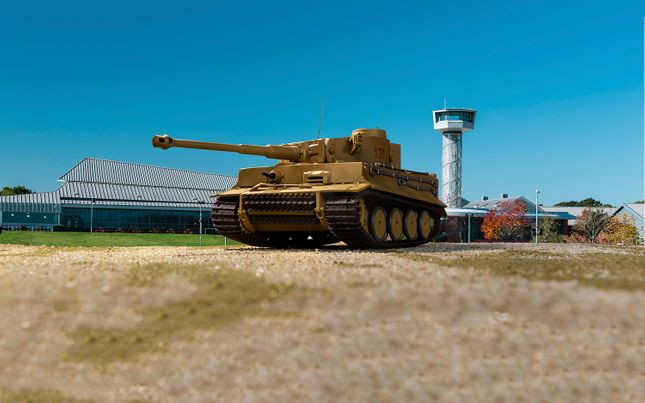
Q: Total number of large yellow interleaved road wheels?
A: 4